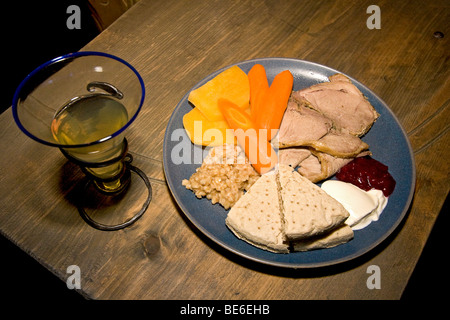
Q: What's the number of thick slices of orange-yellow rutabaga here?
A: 2